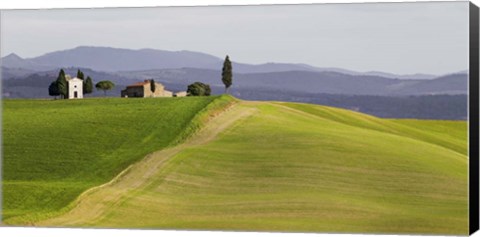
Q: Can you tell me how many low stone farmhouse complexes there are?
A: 1